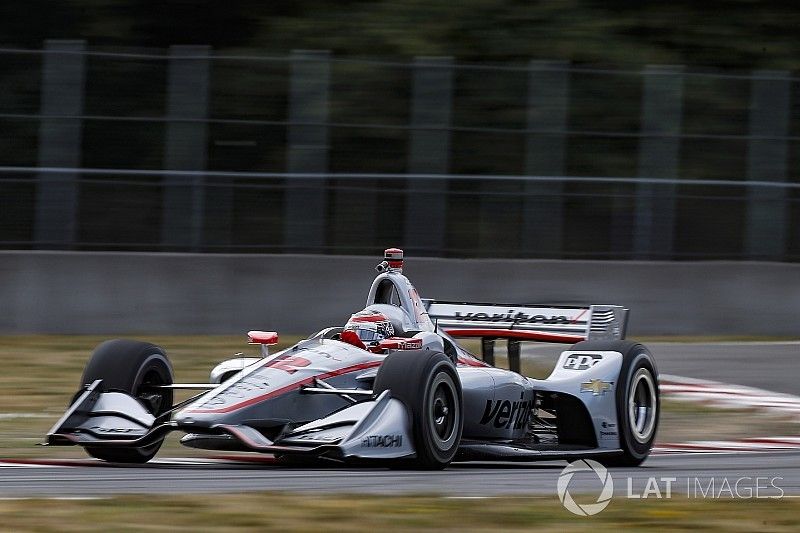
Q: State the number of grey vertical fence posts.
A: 7